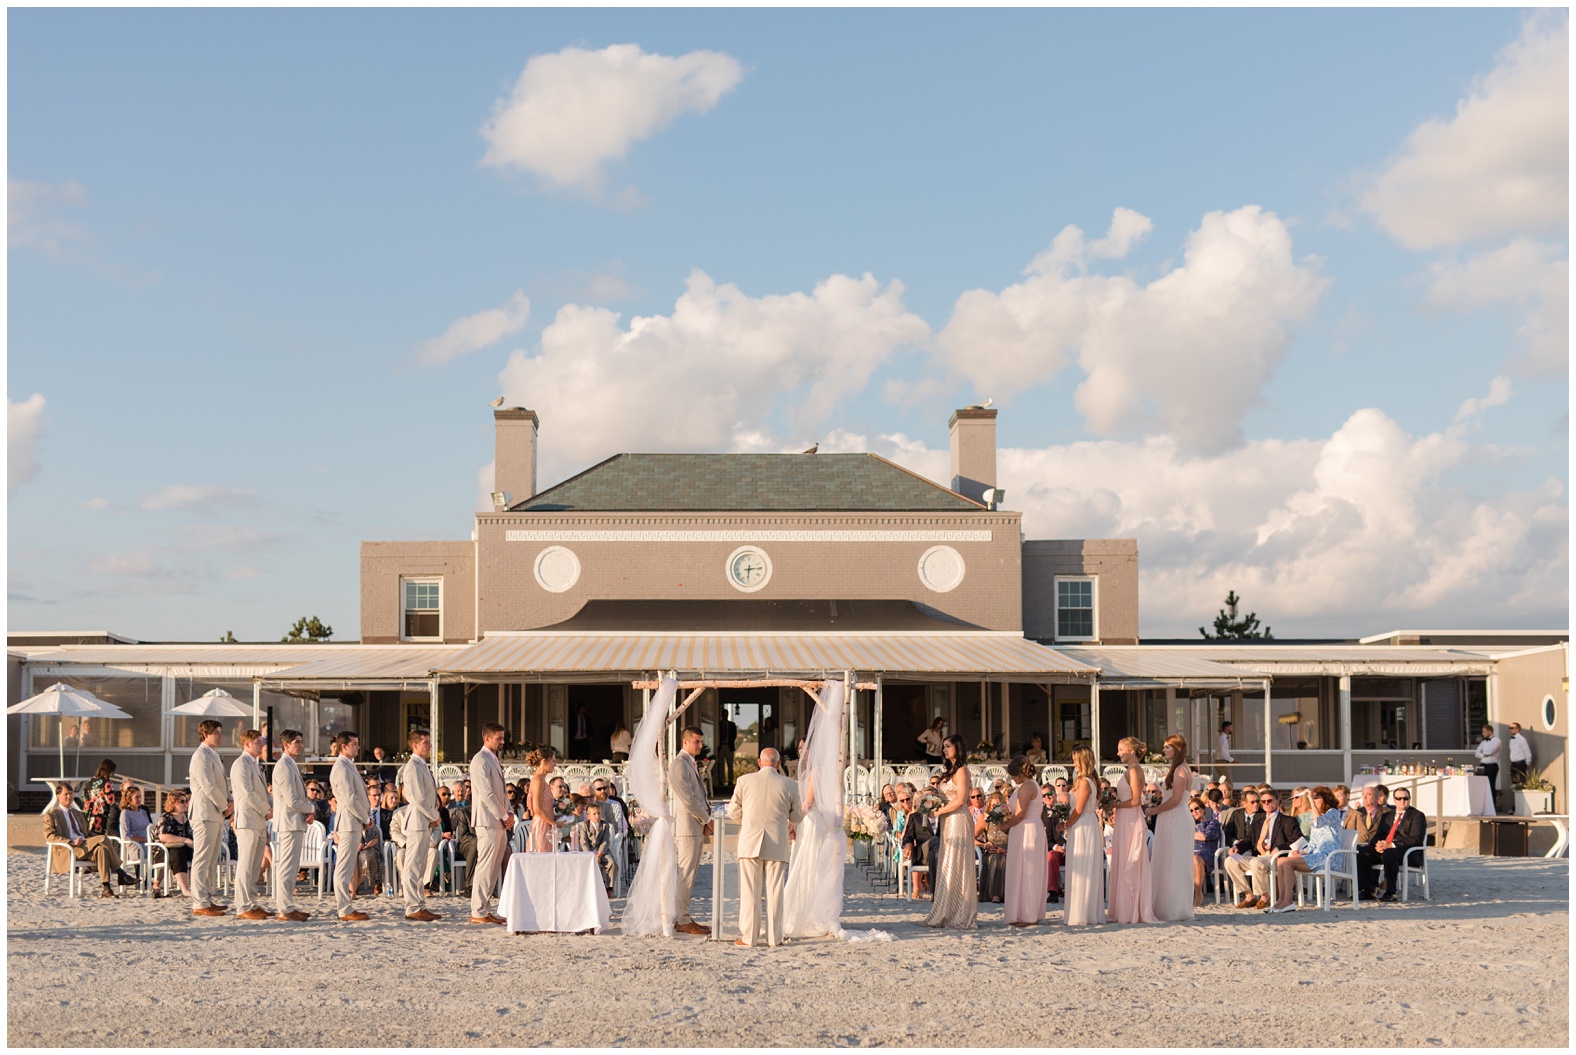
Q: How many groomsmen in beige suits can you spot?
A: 6